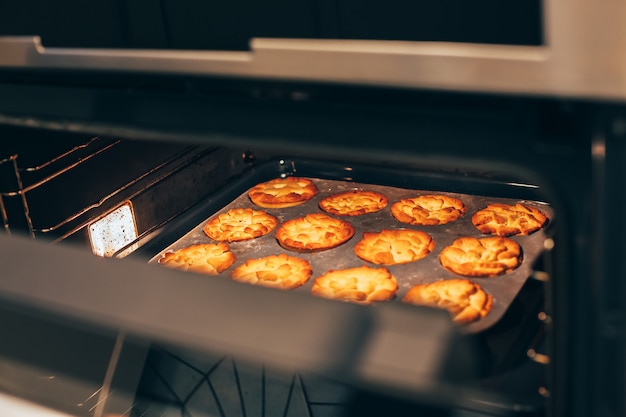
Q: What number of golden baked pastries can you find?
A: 12